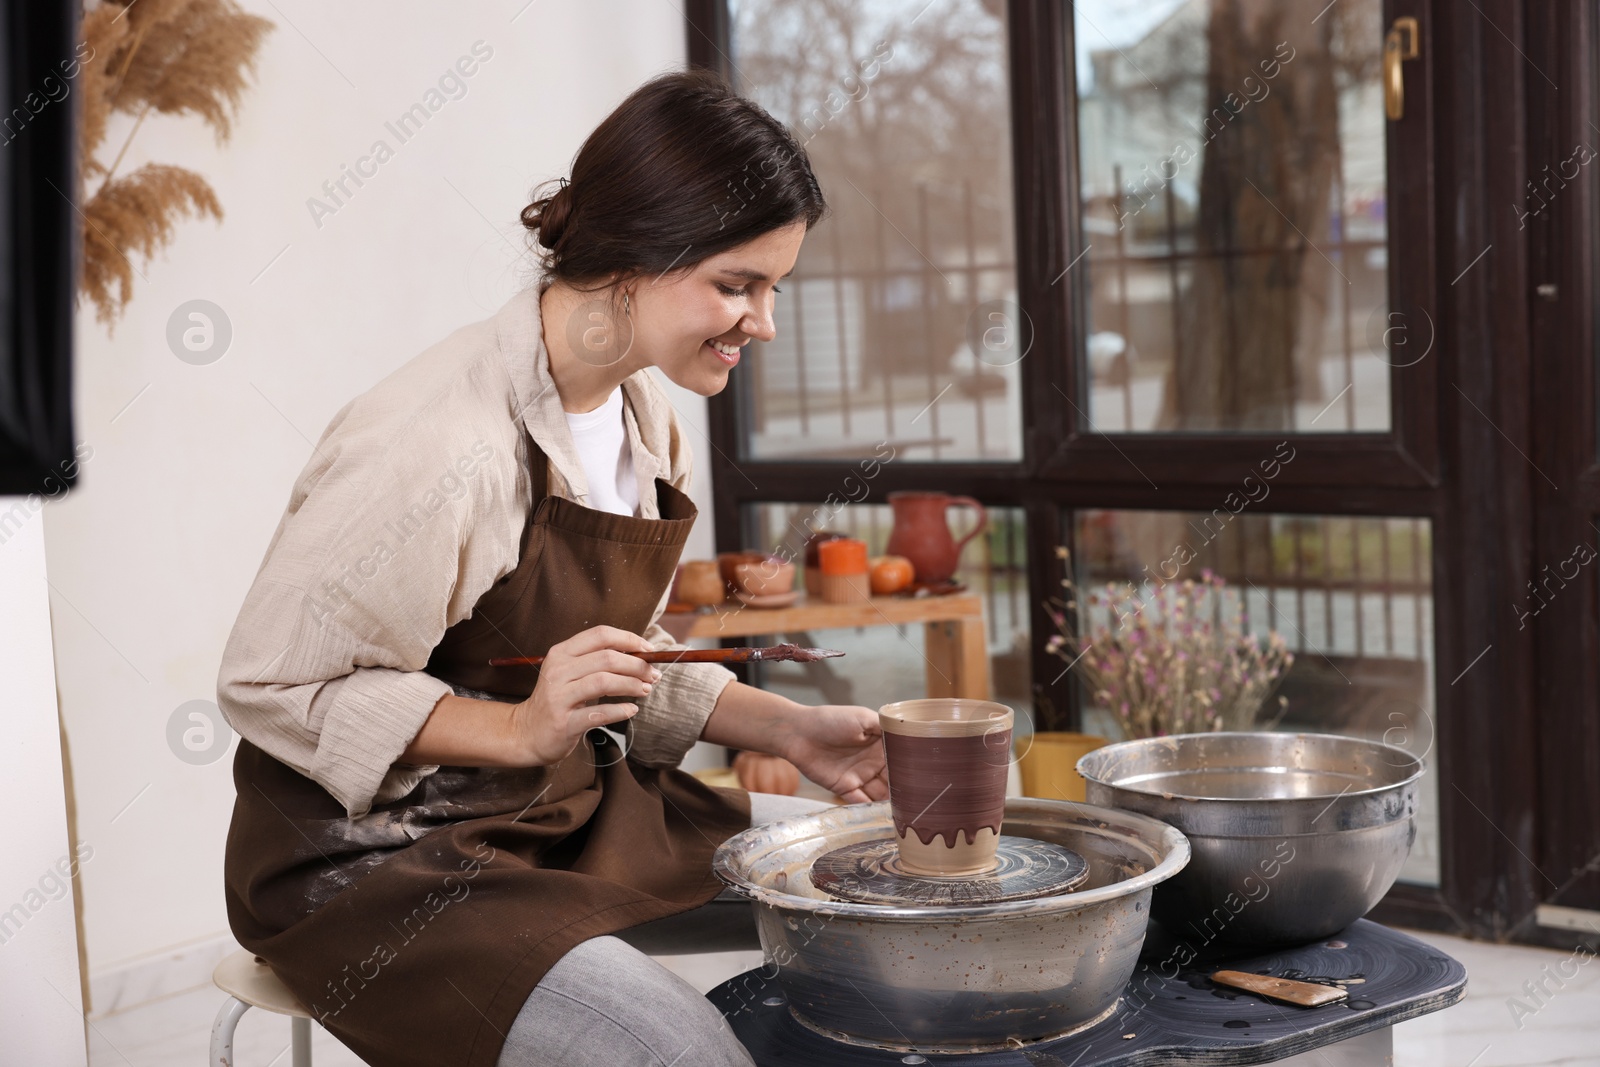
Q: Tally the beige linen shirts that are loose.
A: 1